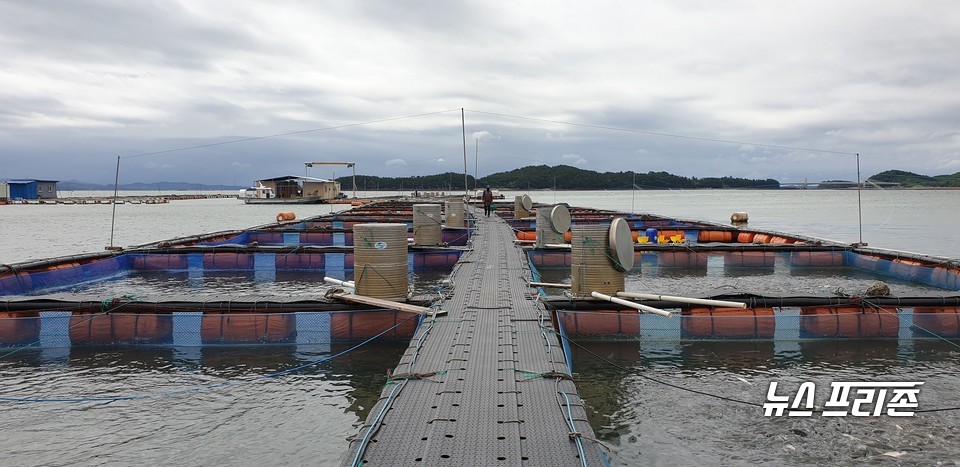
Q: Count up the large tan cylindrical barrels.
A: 6